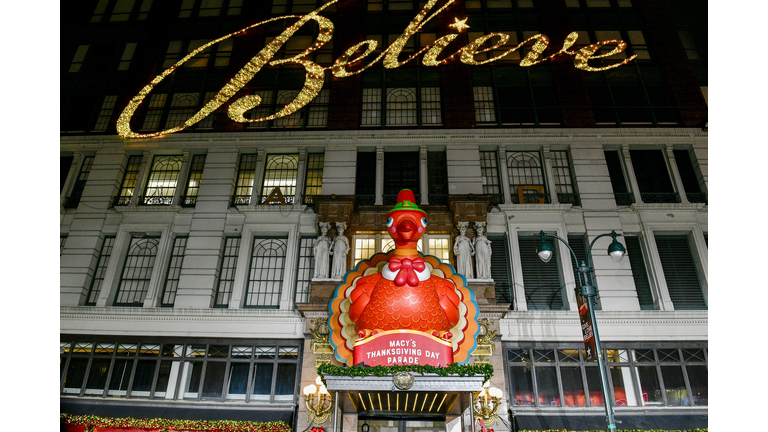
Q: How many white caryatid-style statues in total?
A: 4